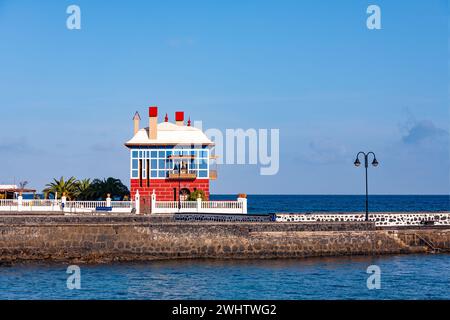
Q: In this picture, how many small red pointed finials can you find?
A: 2